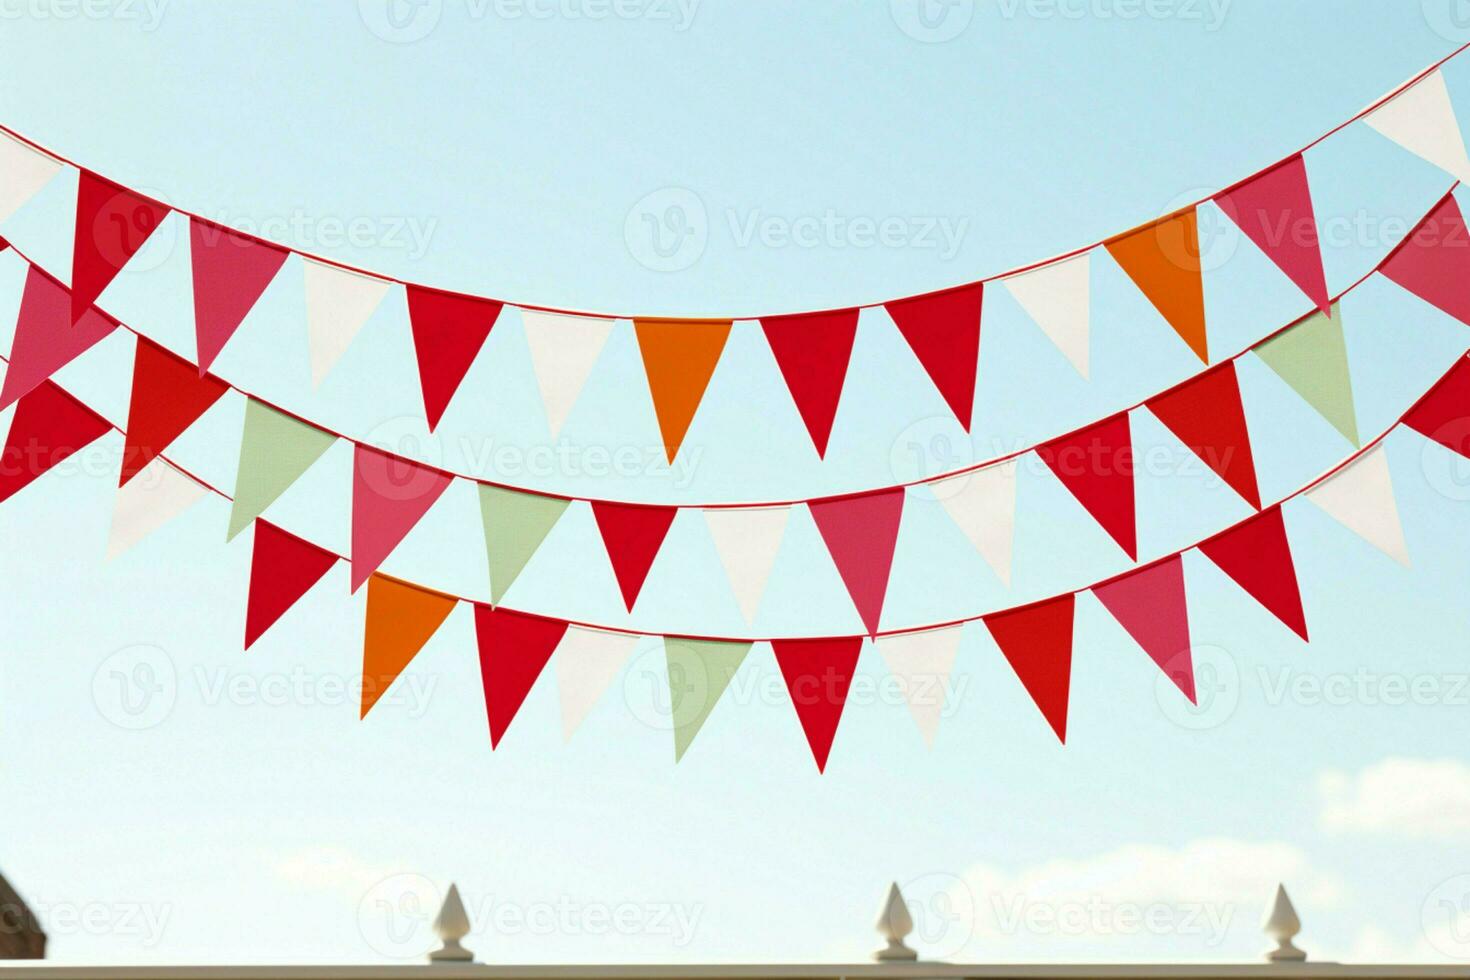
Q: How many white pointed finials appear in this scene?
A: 3